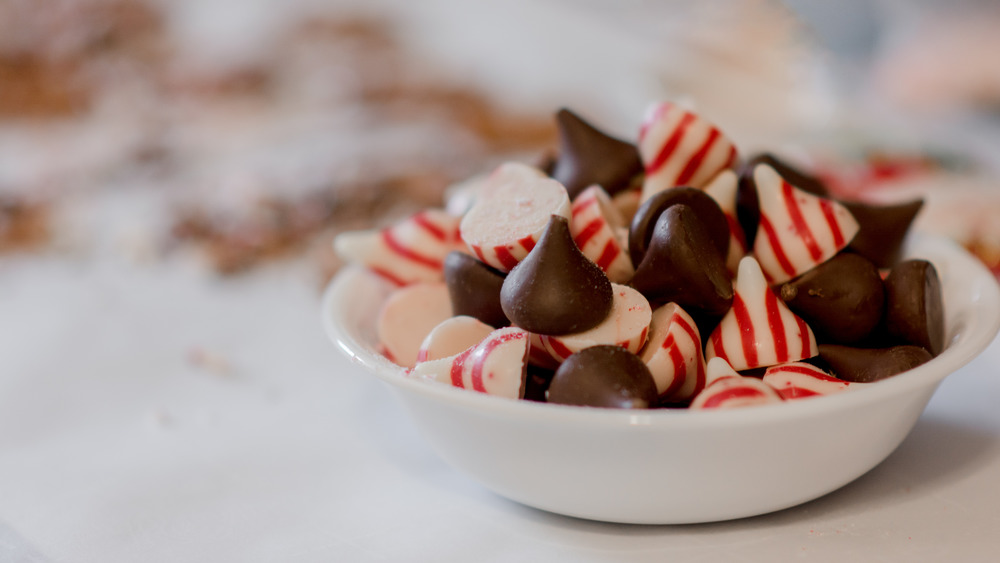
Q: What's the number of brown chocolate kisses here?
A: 11